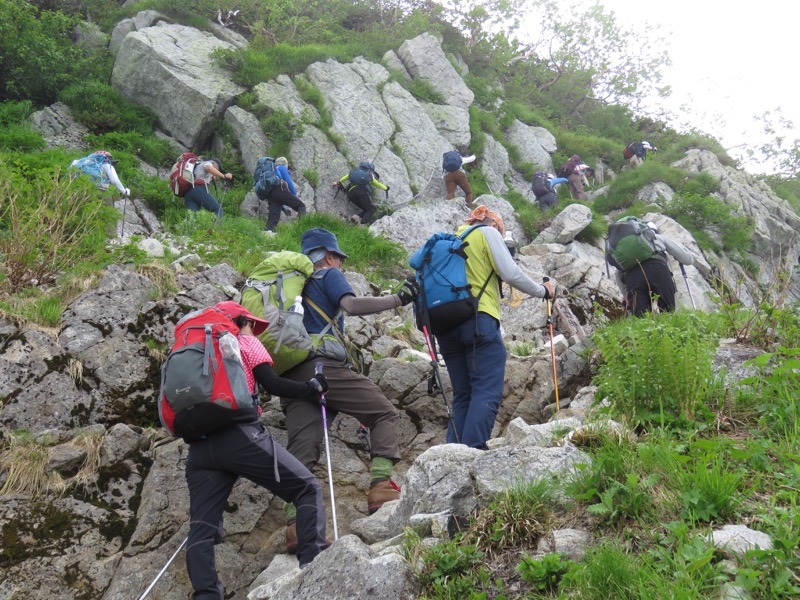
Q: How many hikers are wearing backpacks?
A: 12